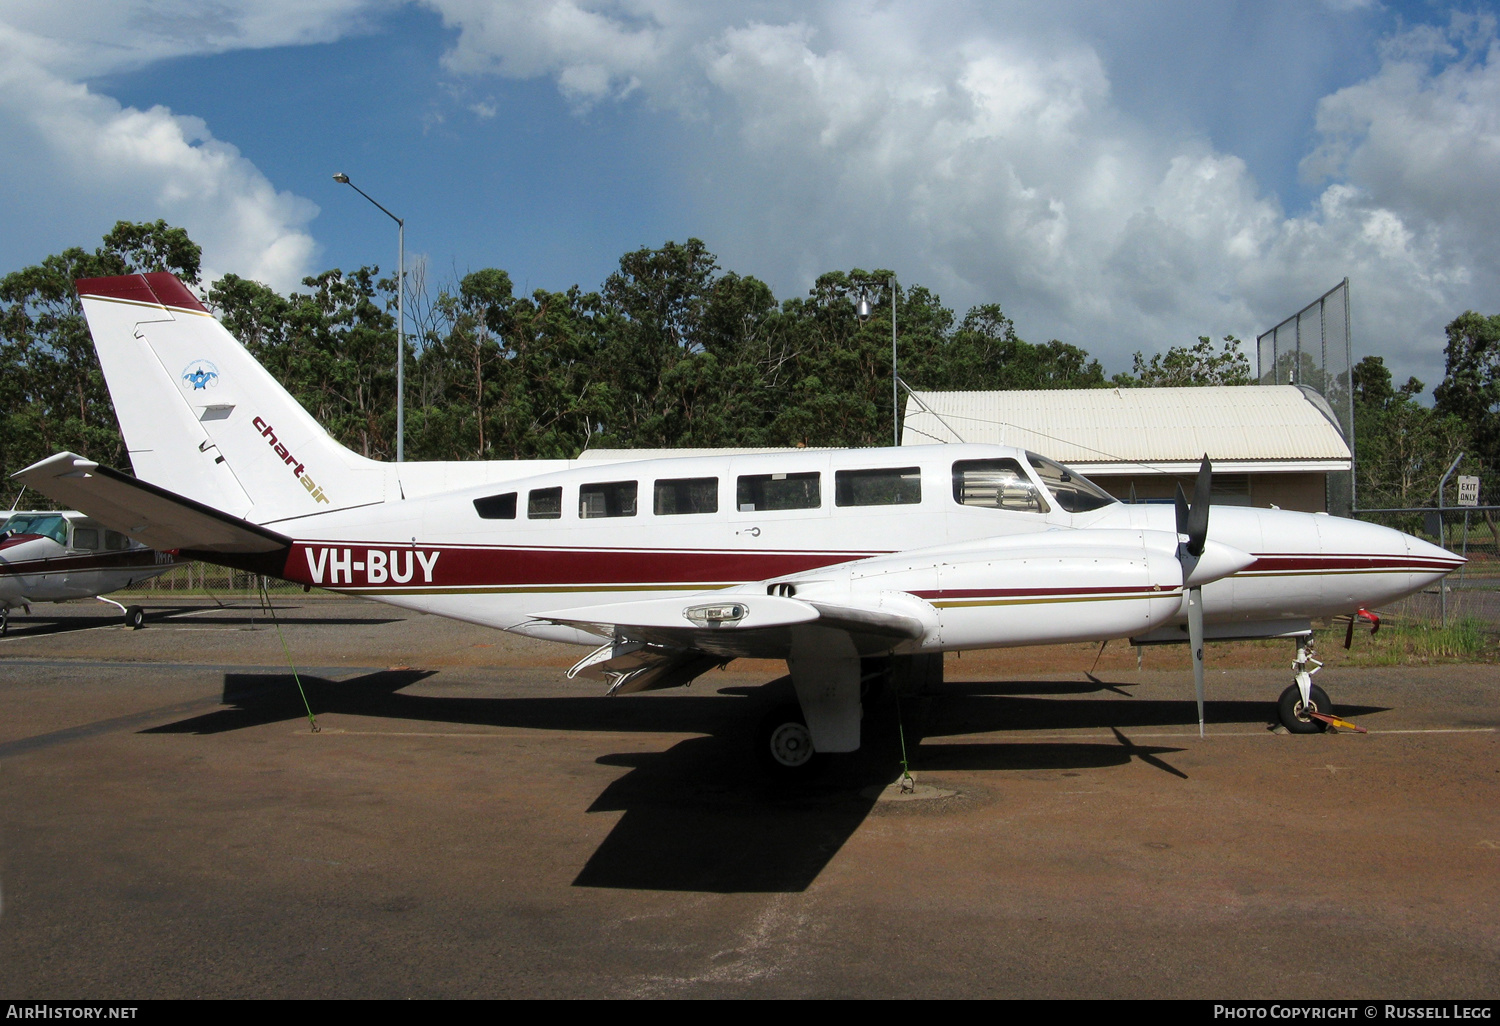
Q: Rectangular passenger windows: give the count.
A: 5